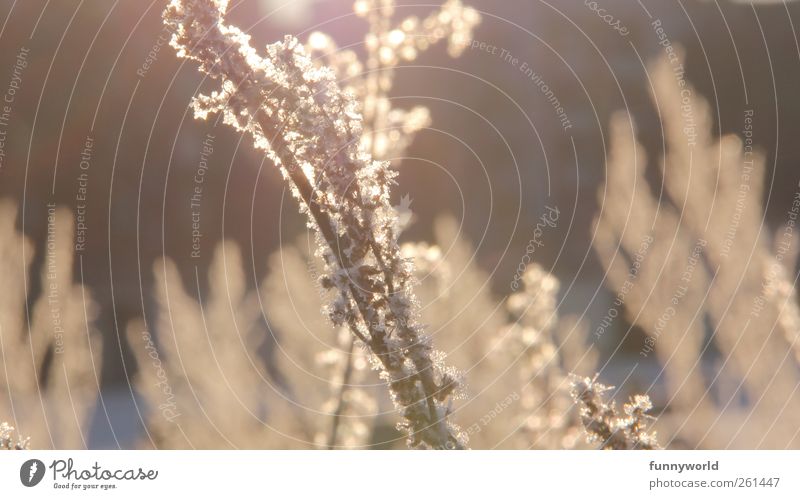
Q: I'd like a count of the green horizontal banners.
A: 0